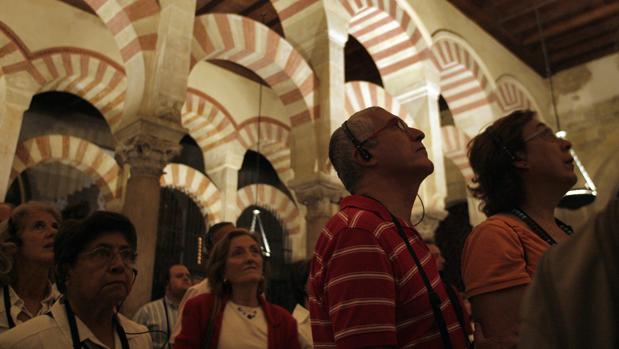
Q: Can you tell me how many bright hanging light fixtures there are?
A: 2